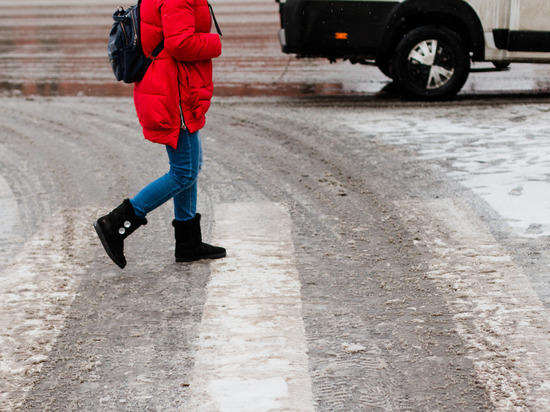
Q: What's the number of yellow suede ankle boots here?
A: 0